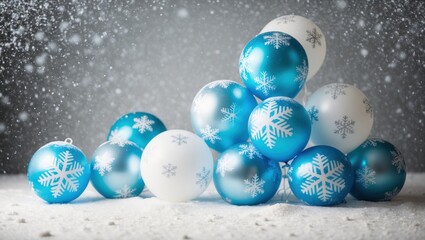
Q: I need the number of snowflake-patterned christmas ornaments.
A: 12